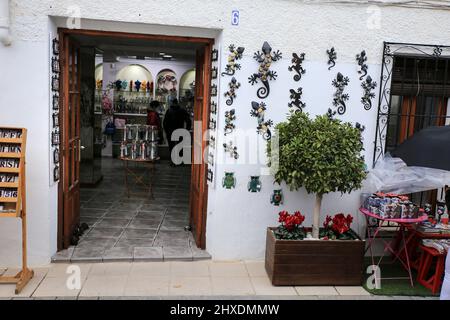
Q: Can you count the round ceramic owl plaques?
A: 3